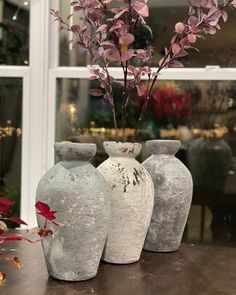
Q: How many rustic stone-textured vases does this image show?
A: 3